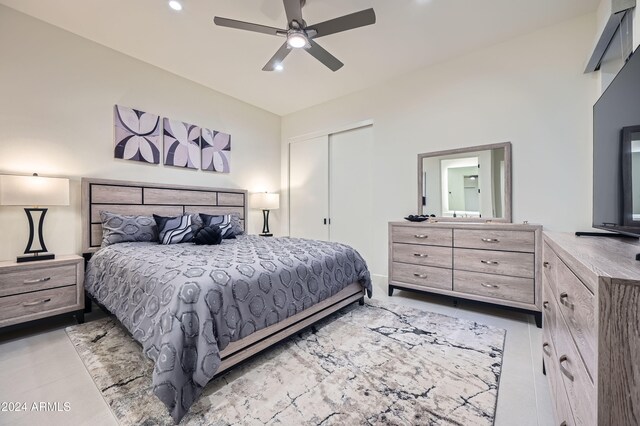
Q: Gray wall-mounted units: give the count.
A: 1